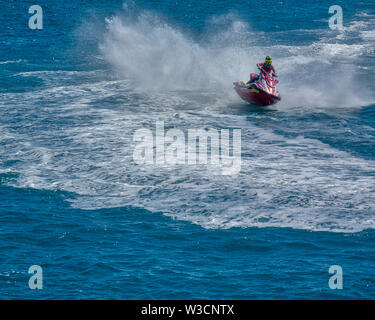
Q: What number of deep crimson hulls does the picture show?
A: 1